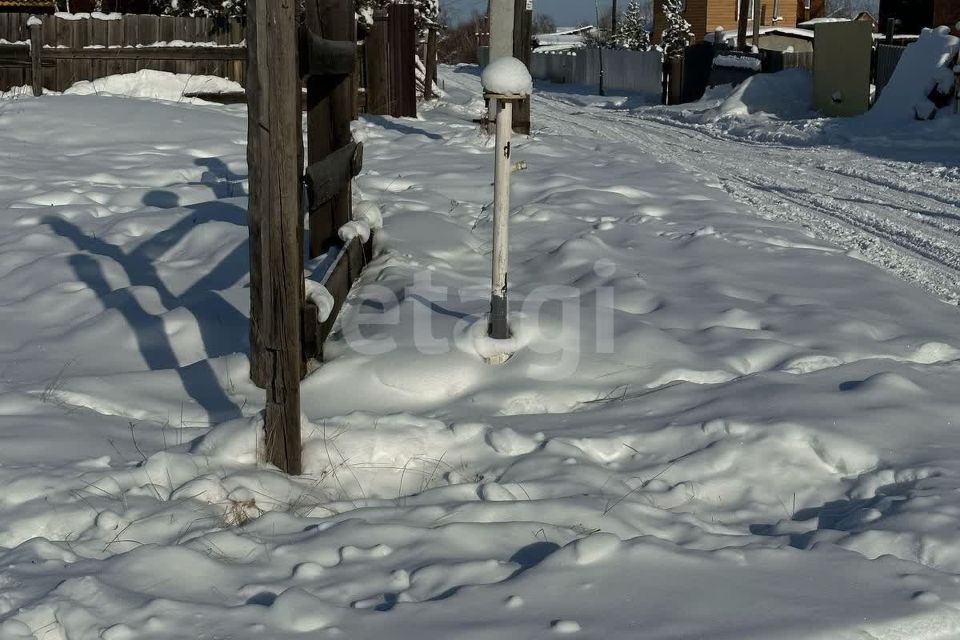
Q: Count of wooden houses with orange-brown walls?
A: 1